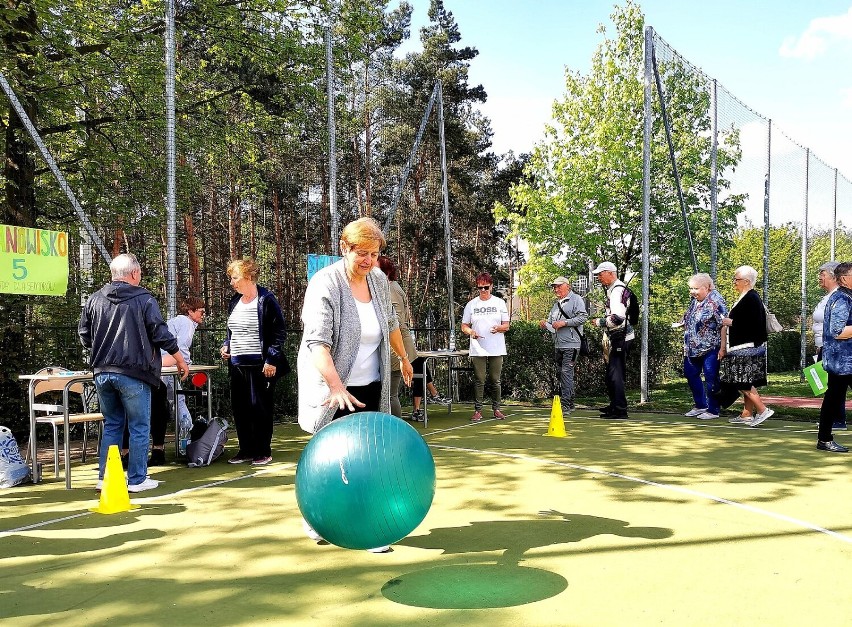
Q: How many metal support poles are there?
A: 11